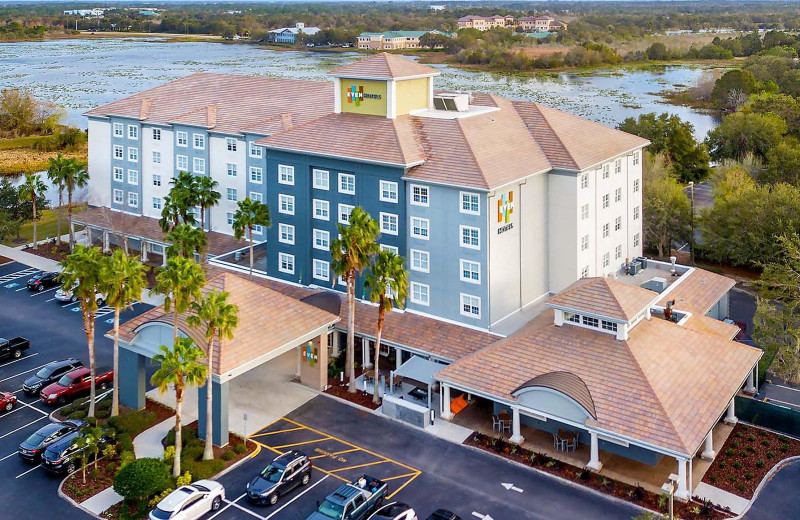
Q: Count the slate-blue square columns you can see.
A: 2